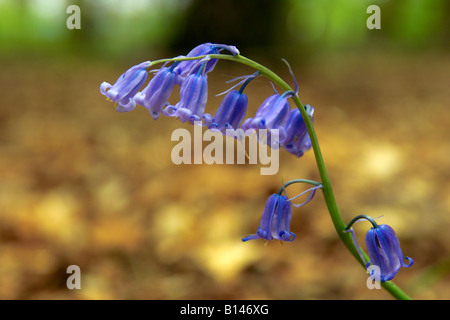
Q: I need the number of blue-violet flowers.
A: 9